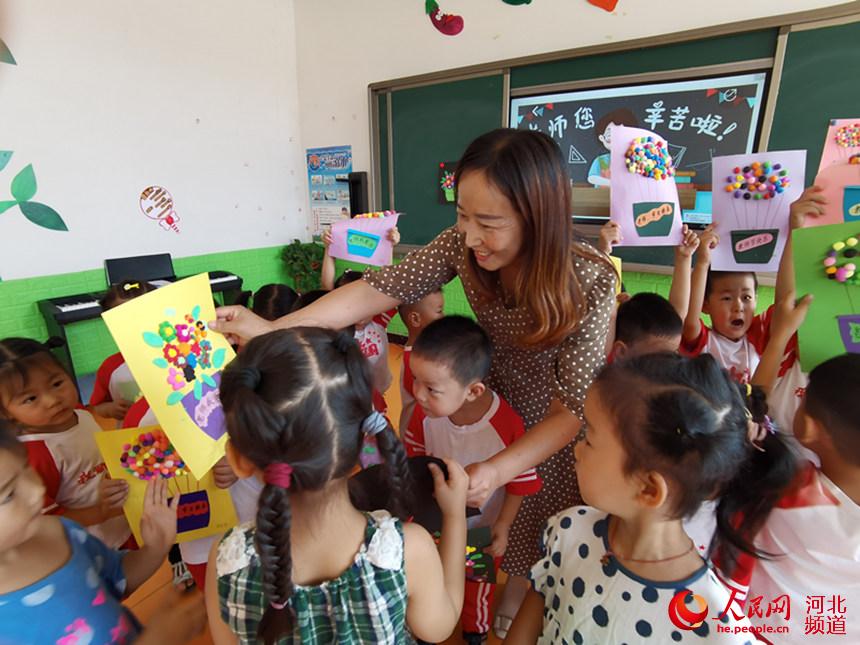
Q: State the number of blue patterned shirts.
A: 1